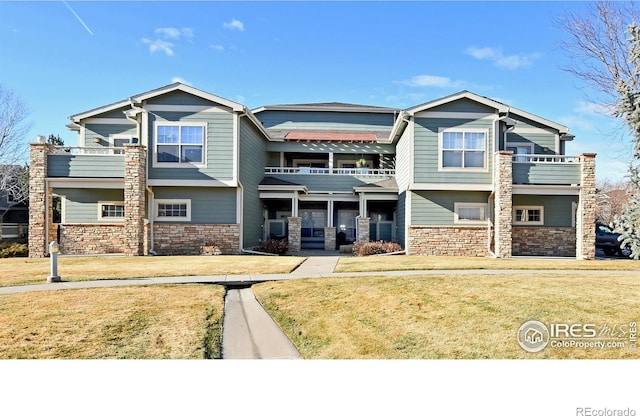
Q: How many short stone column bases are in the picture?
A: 3